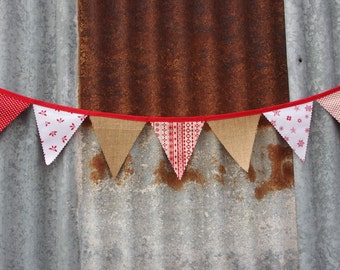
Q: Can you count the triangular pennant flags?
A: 7